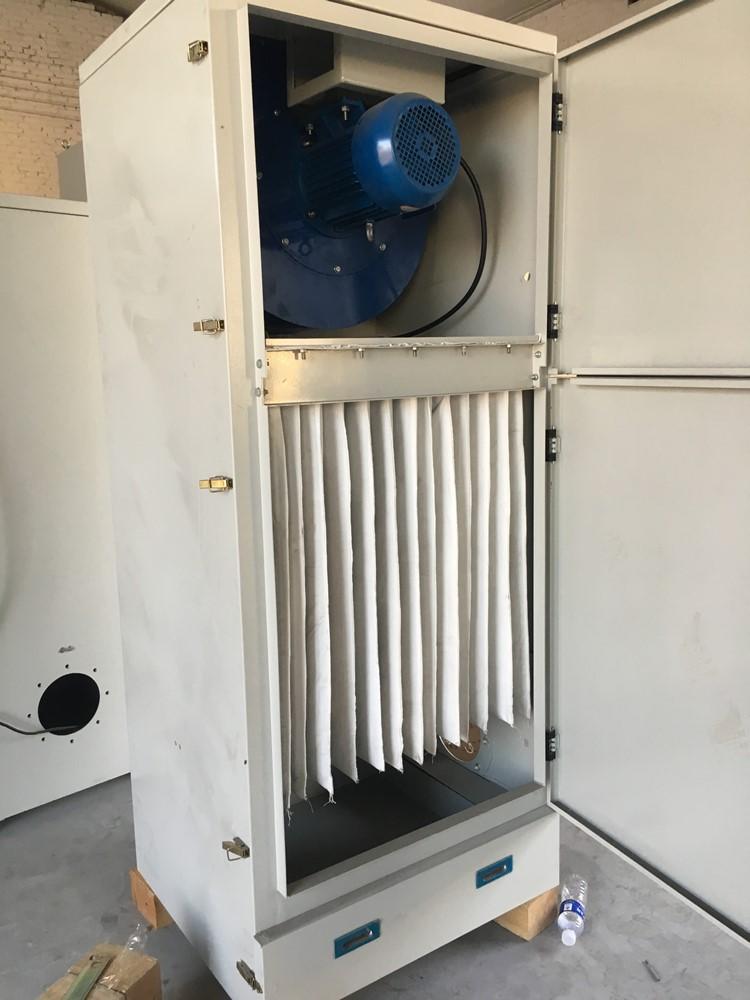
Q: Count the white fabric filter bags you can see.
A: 13